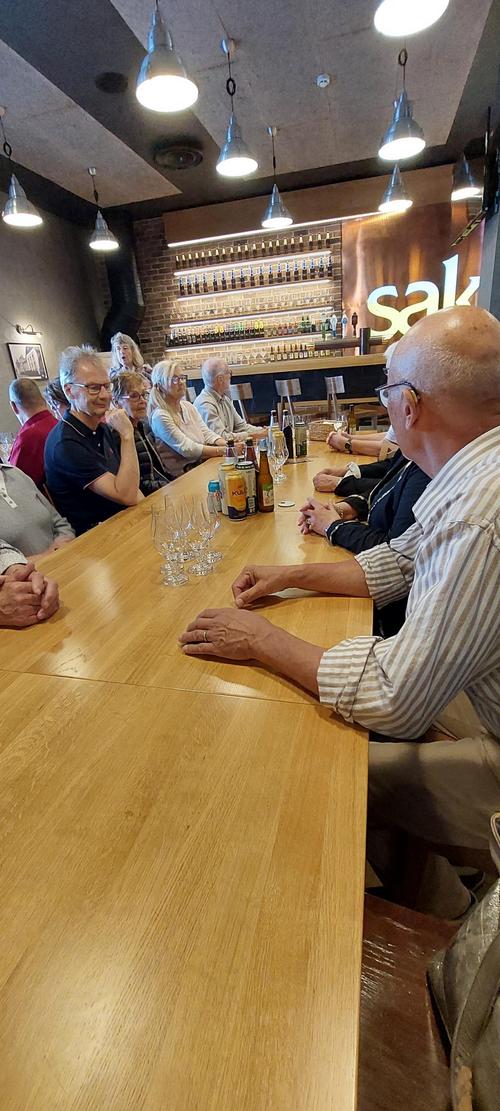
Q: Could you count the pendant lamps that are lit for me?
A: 9